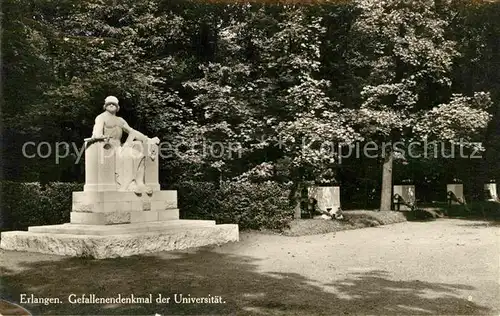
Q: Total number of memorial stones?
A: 4